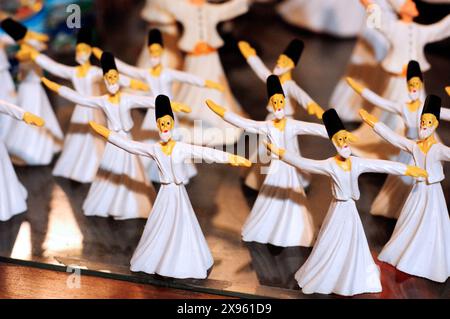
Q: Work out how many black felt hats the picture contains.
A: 10